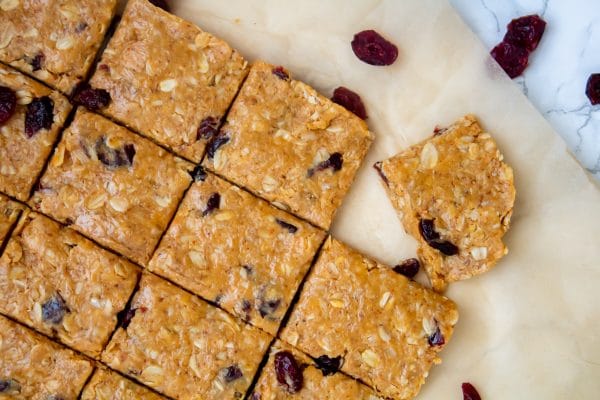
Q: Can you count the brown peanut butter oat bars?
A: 14